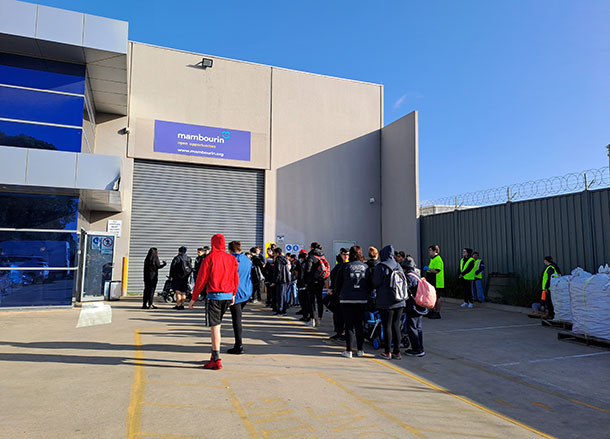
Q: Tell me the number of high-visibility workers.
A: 4